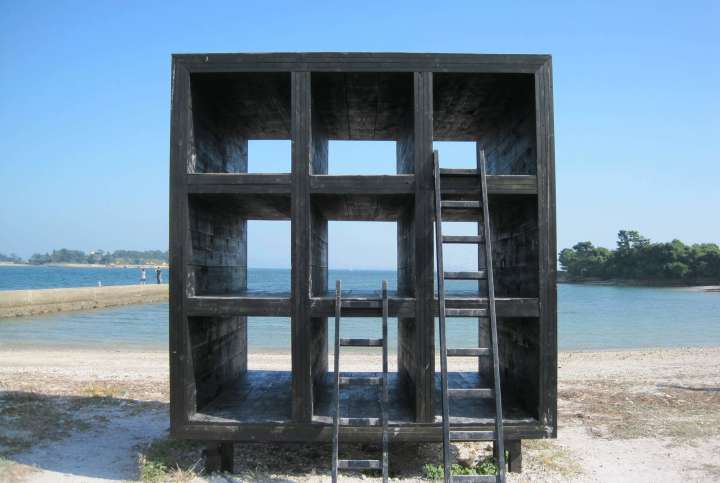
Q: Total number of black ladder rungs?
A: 14